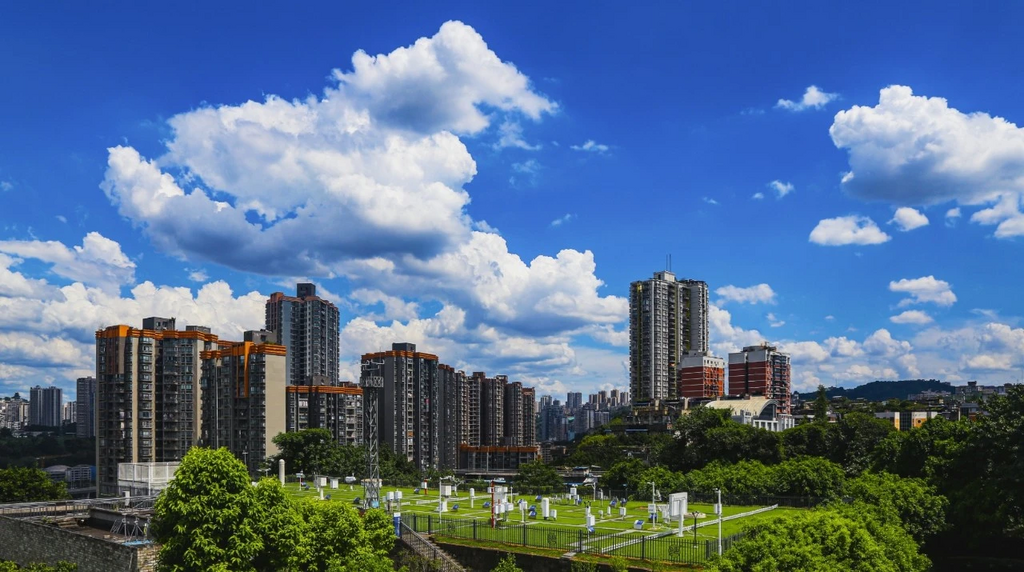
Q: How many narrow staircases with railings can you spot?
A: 1